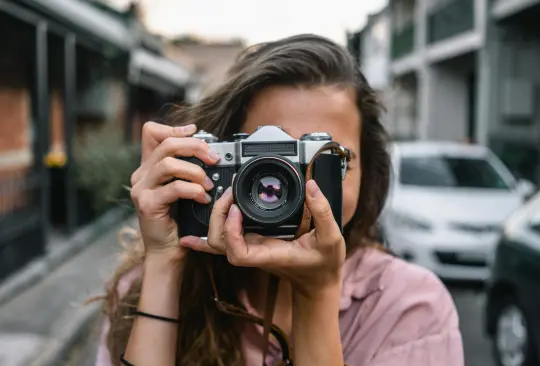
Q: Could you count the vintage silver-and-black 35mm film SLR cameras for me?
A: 1